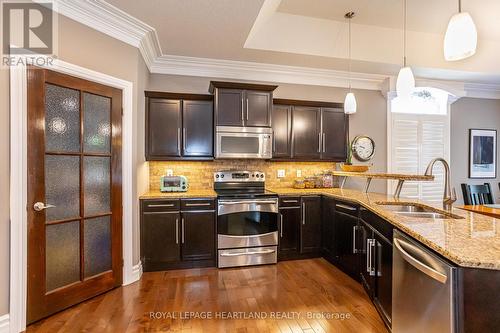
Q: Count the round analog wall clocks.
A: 1